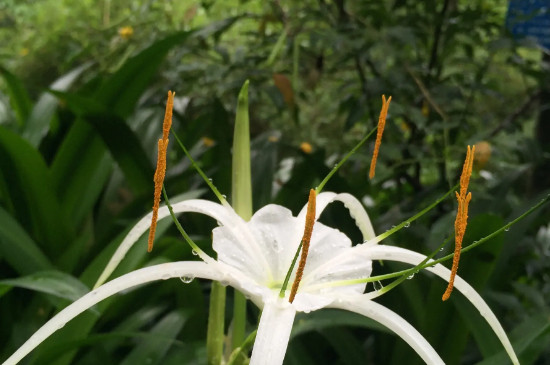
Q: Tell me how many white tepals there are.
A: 6